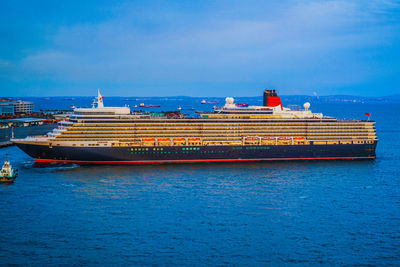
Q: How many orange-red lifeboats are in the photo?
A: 8